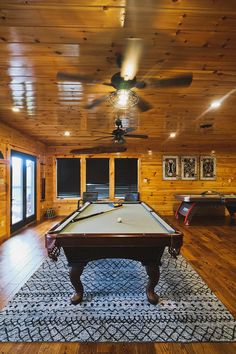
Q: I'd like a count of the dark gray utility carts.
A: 0